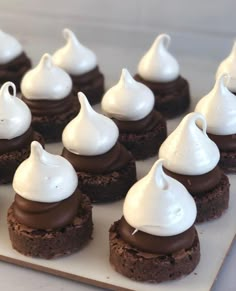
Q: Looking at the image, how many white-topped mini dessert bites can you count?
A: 12